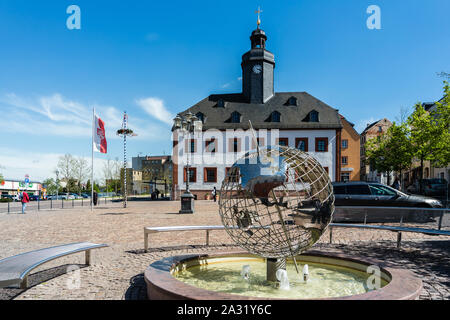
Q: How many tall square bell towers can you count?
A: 1